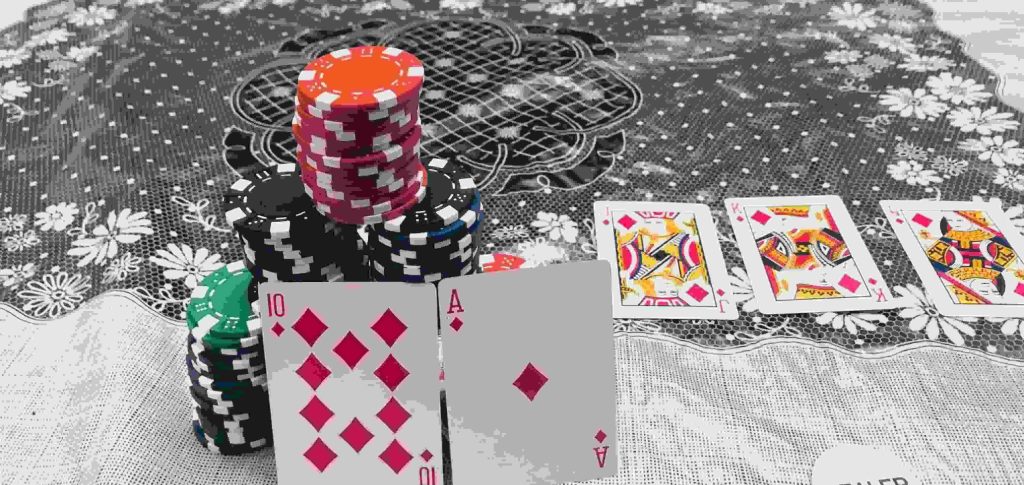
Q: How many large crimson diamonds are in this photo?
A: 11